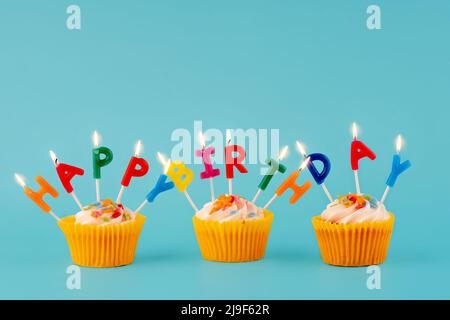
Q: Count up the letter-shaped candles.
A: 13